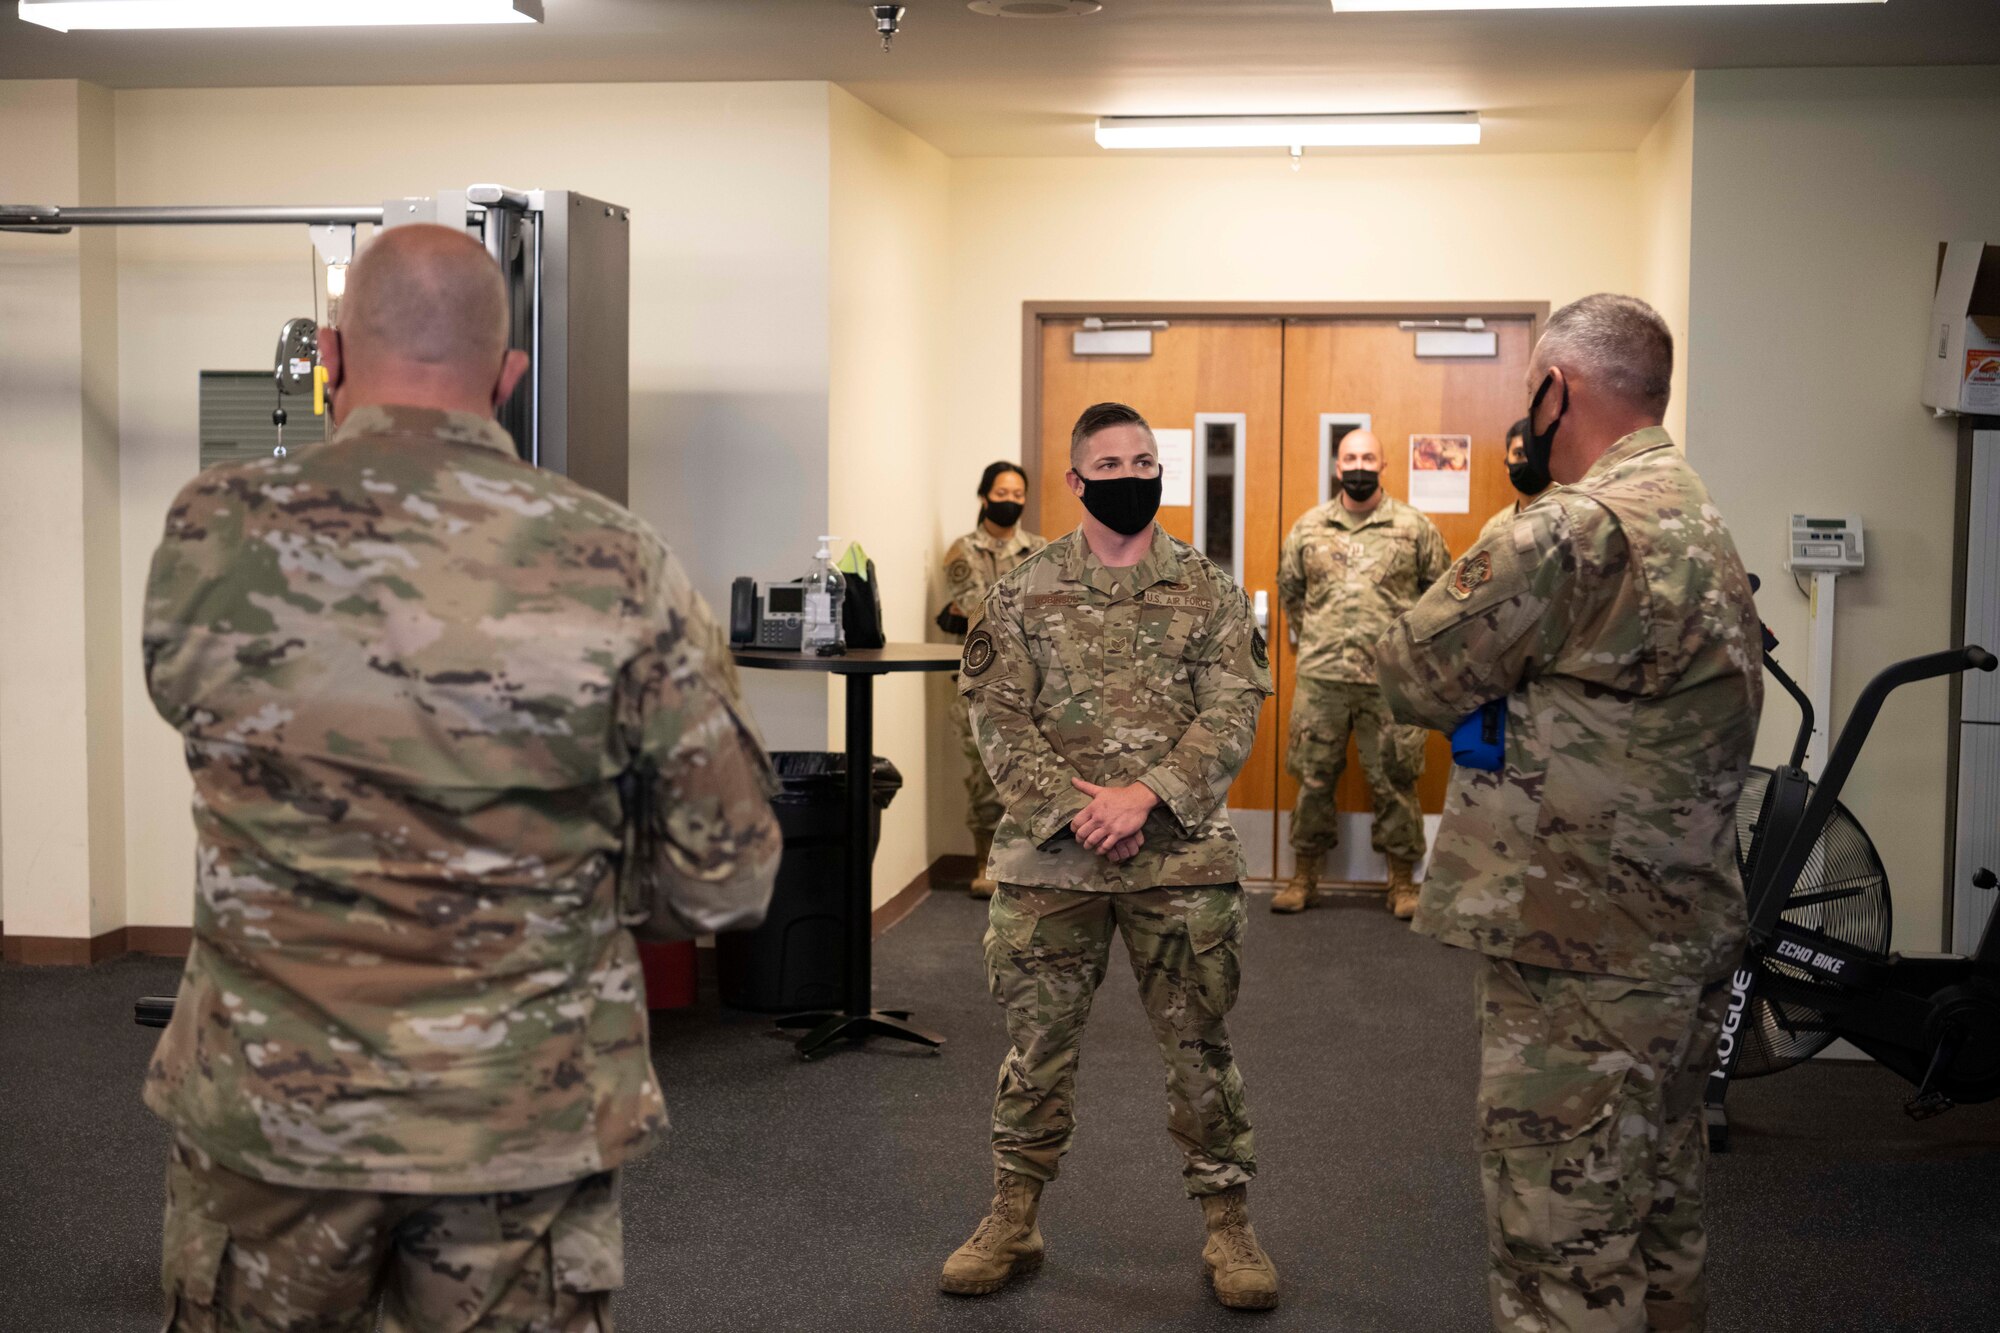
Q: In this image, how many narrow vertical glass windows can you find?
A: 2